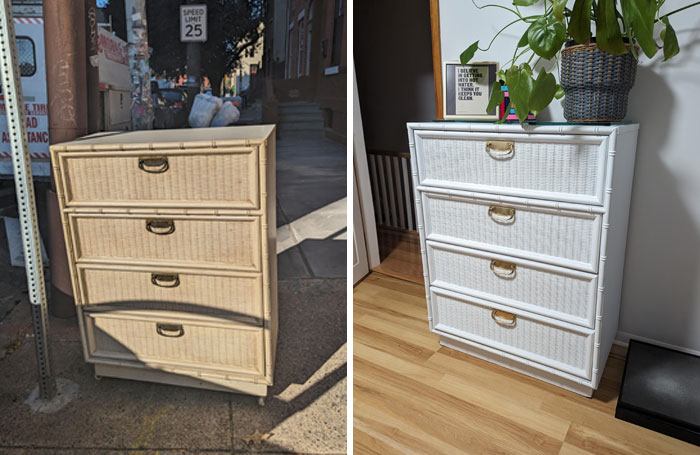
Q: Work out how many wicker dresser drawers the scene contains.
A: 8